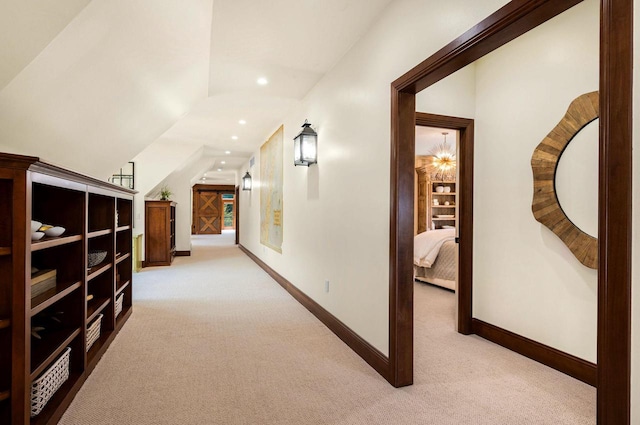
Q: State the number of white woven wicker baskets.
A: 3